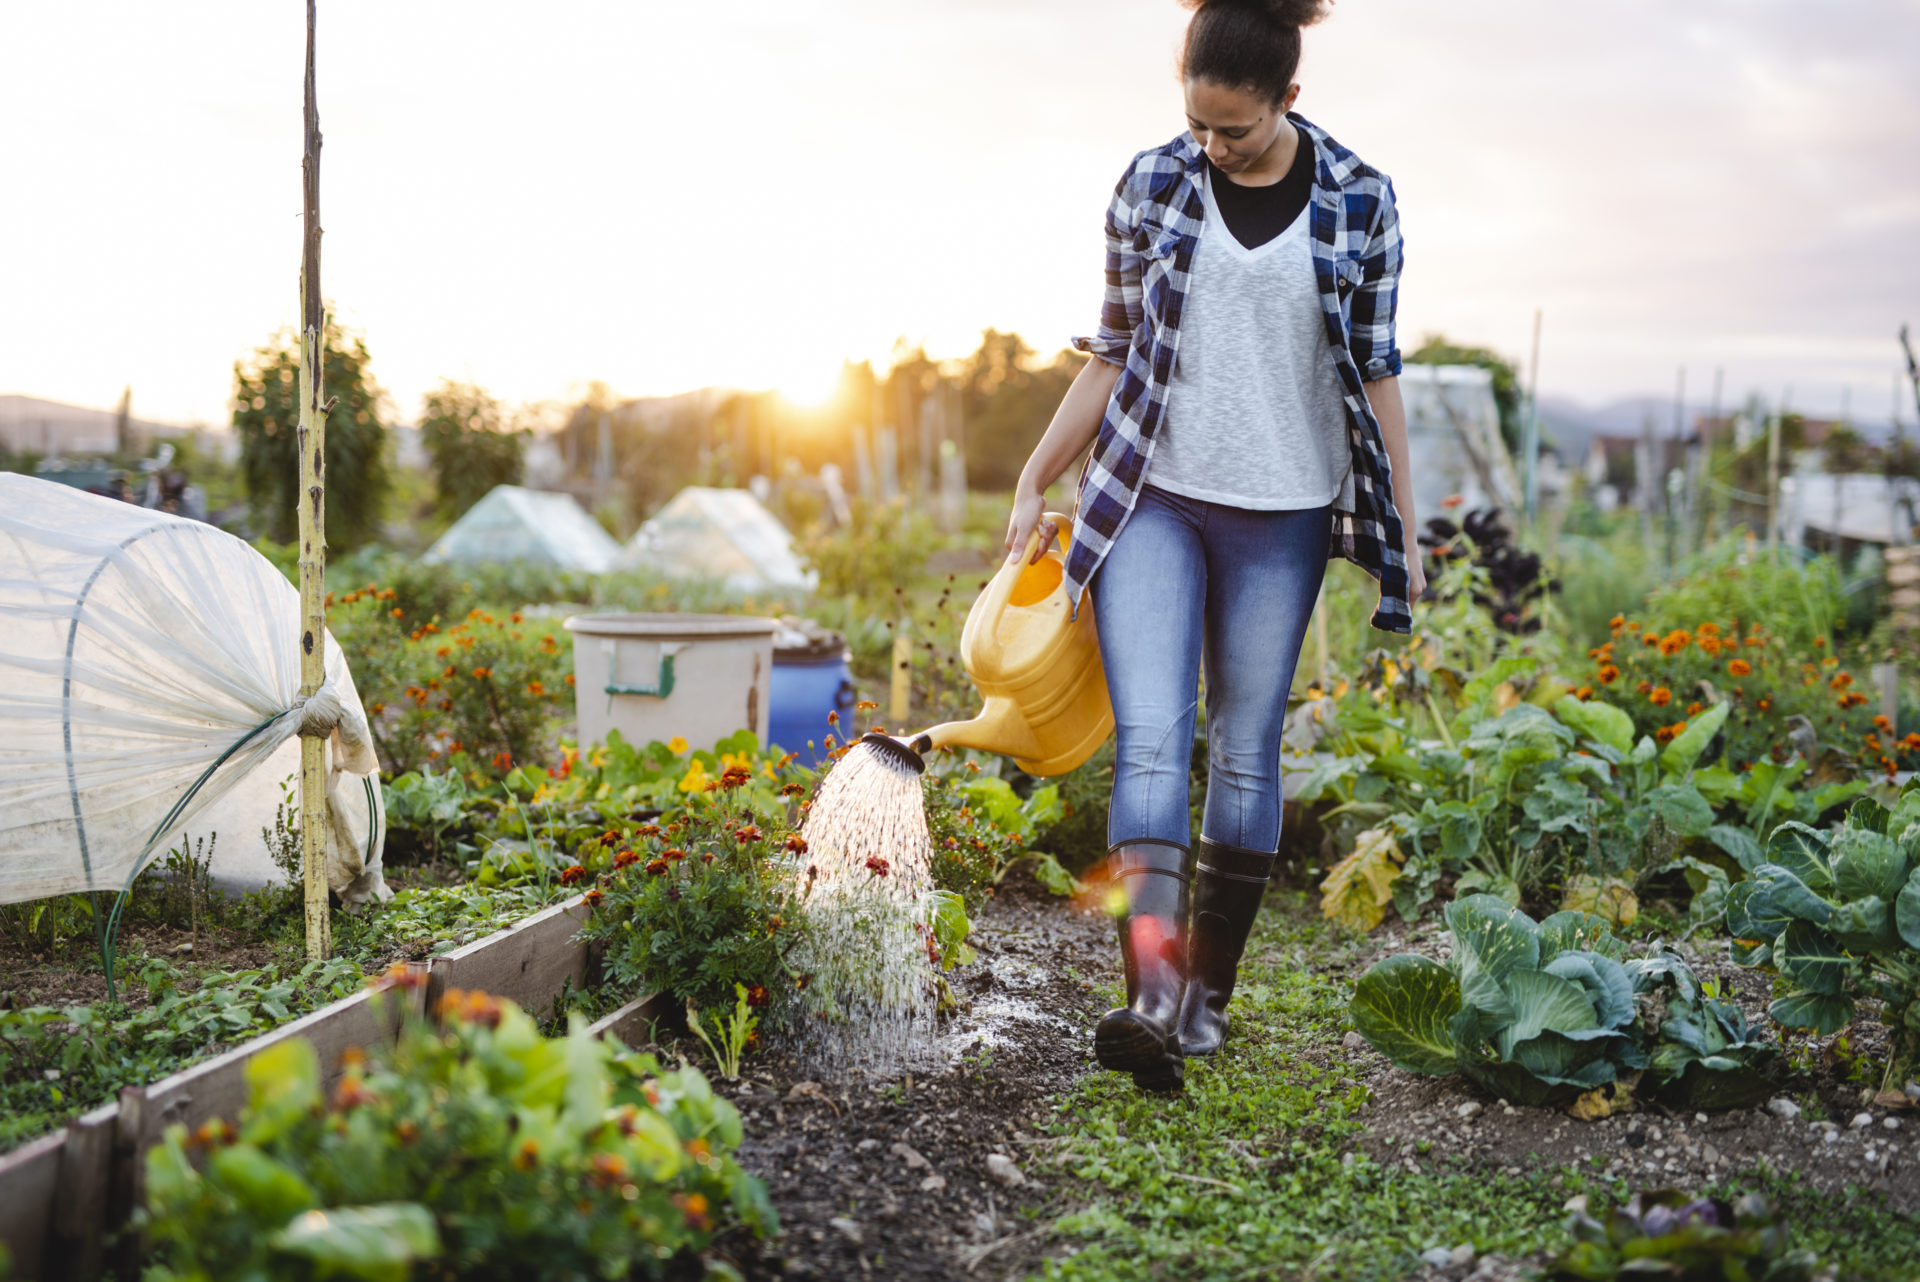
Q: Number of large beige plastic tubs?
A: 1